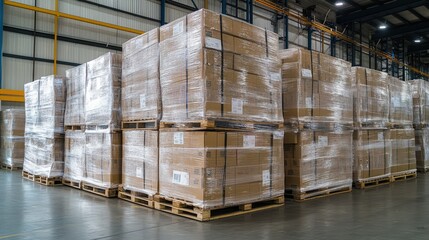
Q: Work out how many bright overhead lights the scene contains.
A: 3